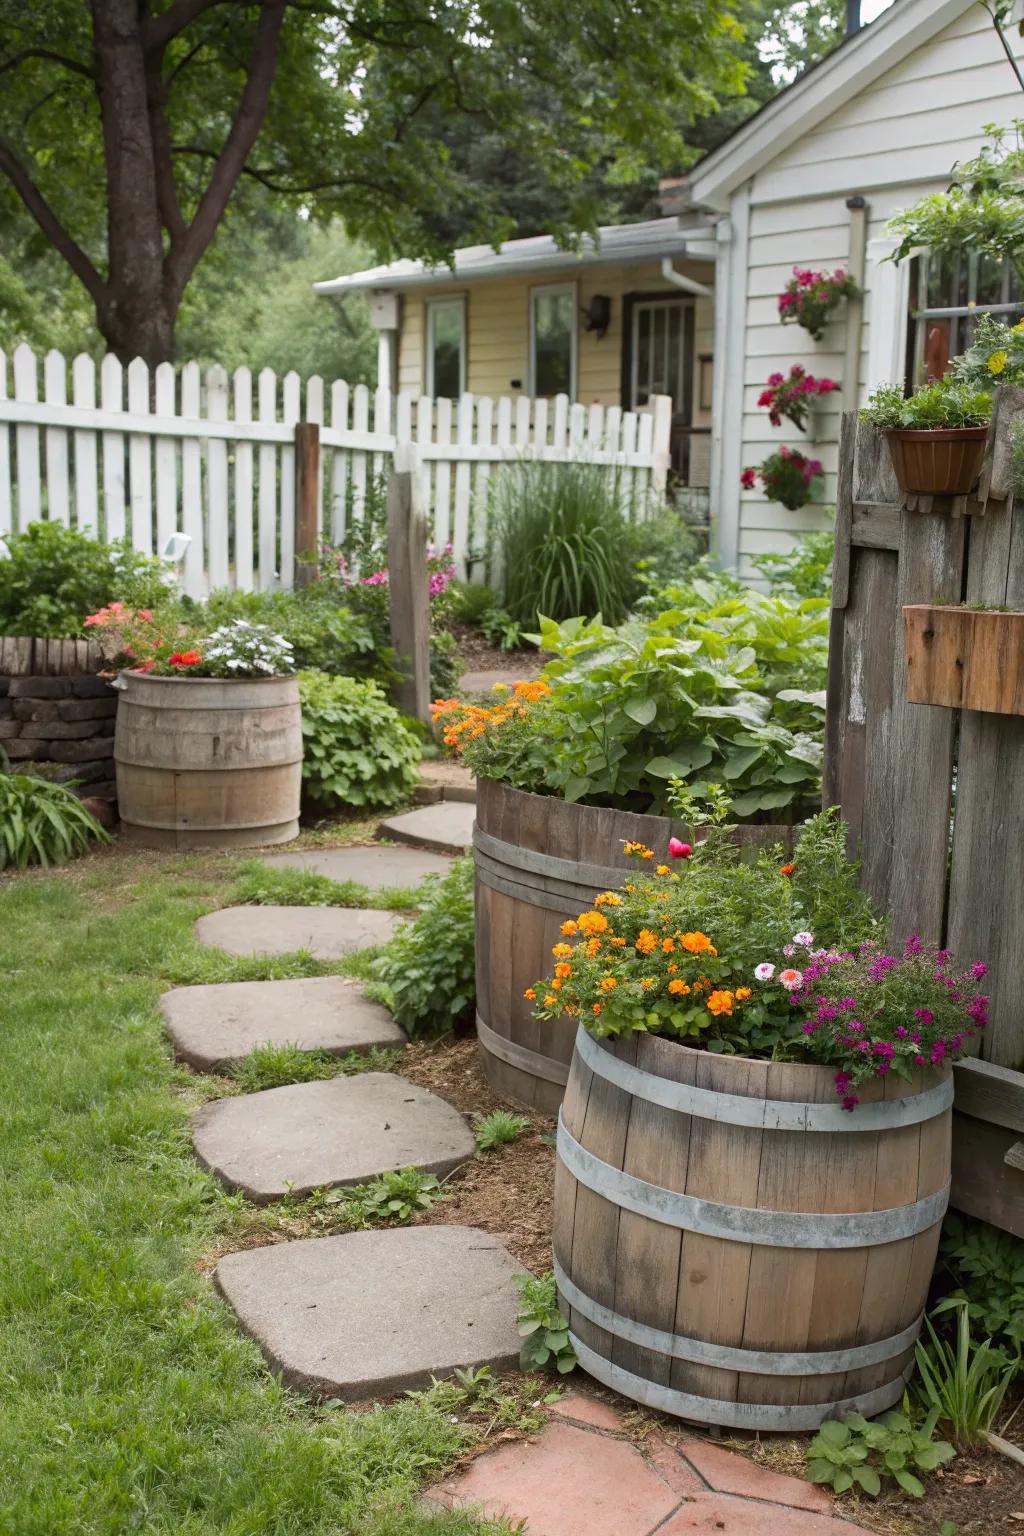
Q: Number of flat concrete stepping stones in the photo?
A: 6